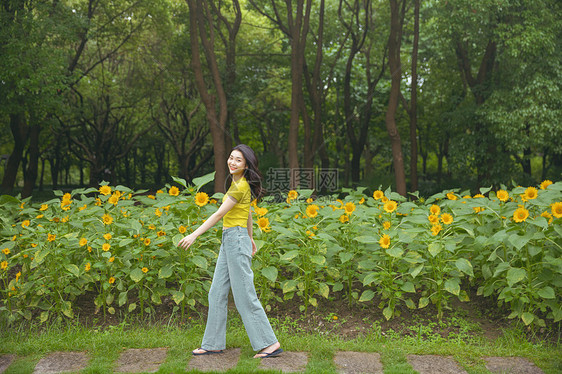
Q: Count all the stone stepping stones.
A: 8